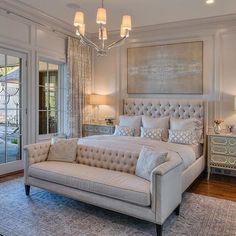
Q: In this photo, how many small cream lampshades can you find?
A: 6